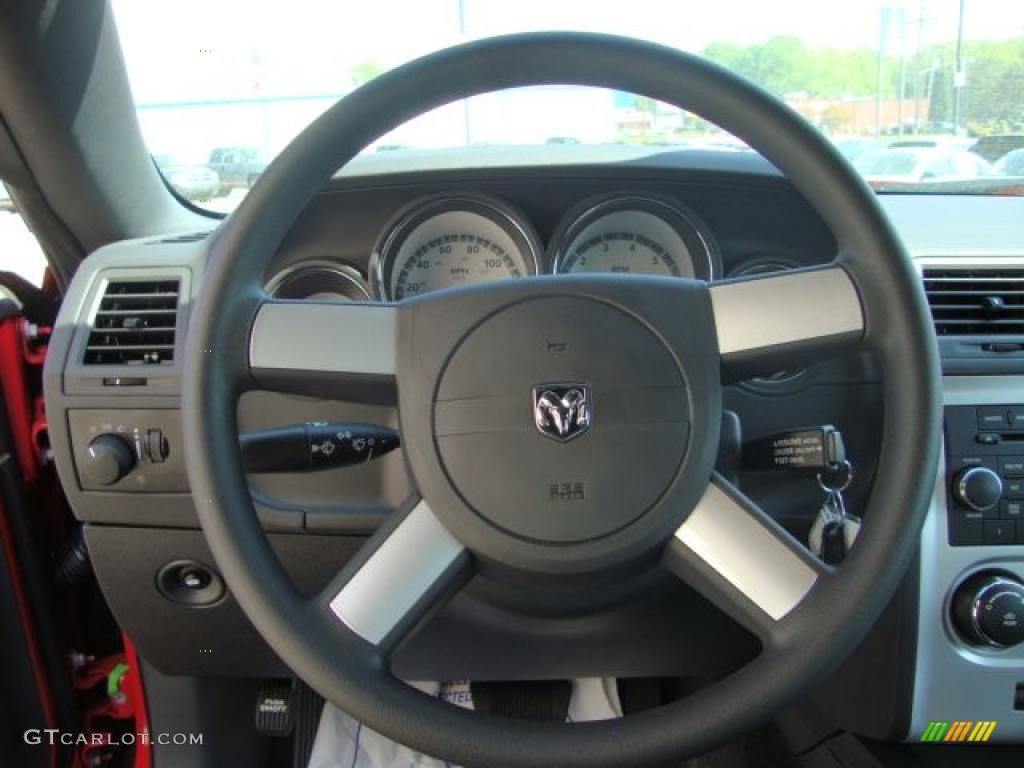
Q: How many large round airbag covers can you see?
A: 1